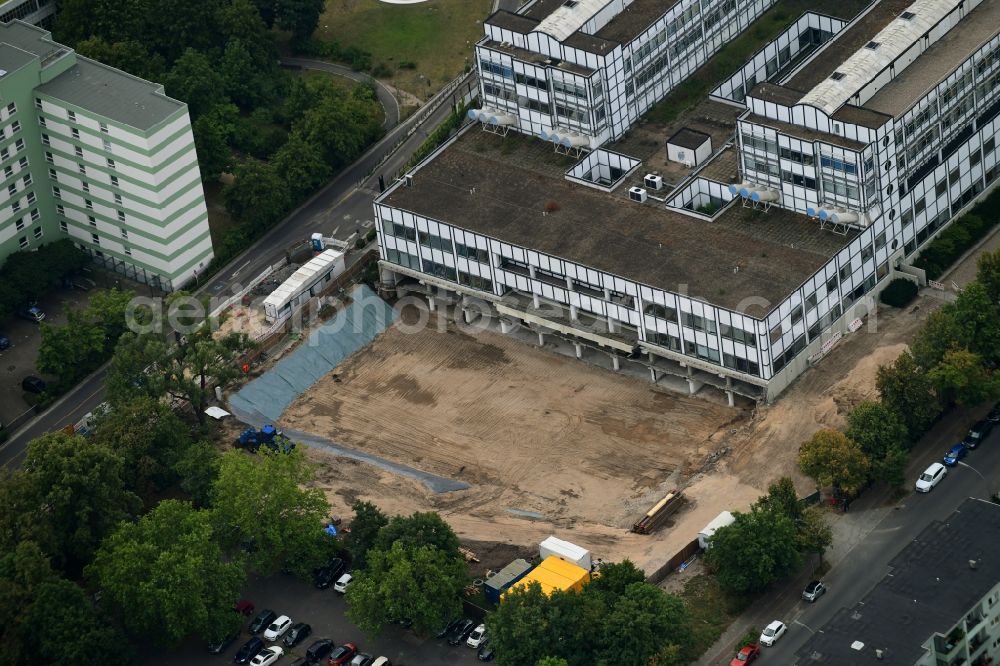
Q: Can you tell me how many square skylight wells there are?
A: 2